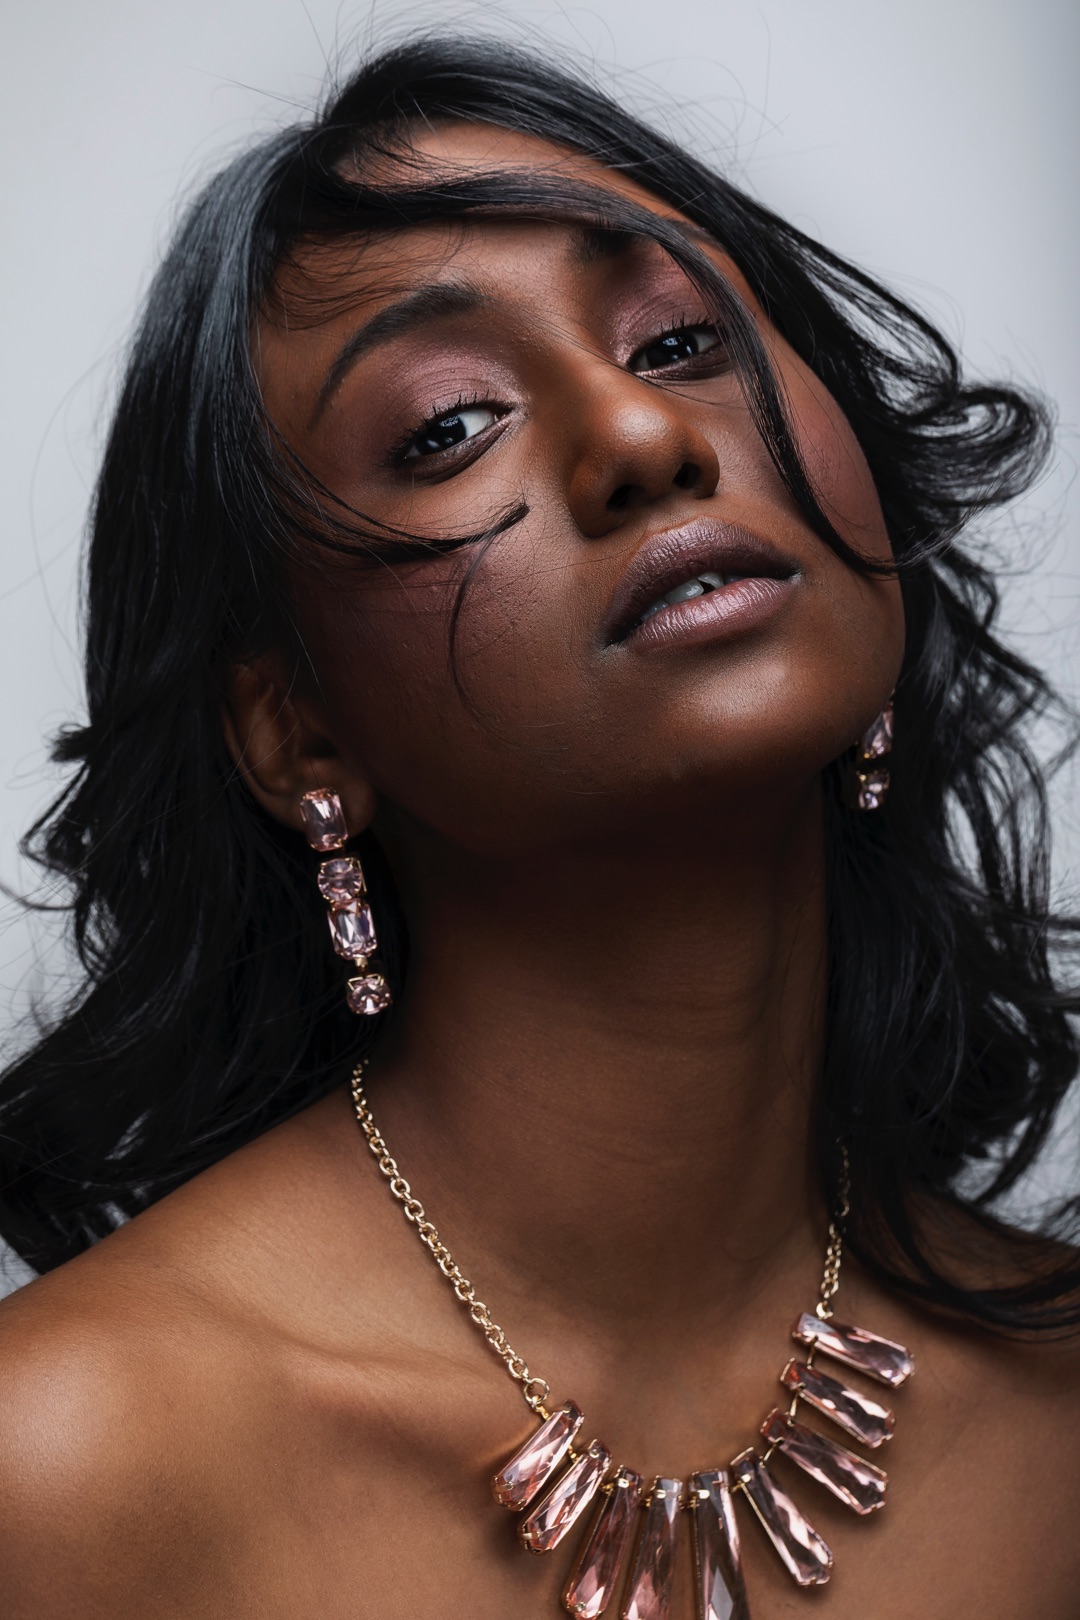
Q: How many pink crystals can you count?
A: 15